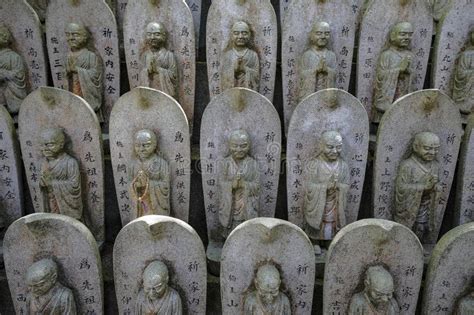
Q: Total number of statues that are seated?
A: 0